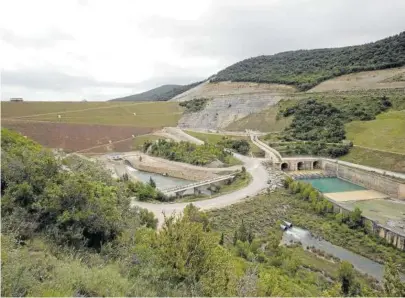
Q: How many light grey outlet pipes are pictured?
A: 2